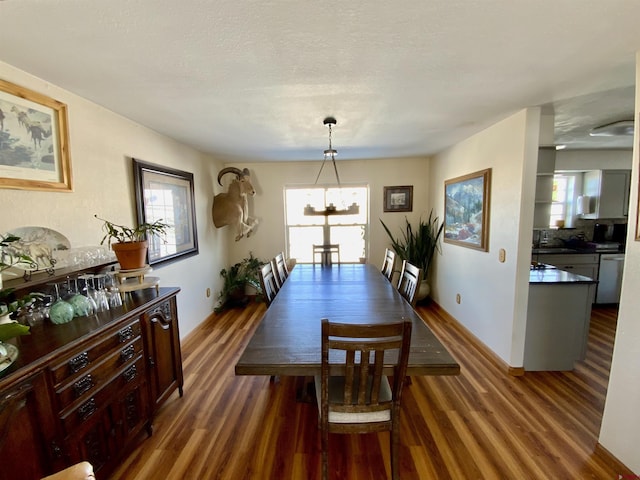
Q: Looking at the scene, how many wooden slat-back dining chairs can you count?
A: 6